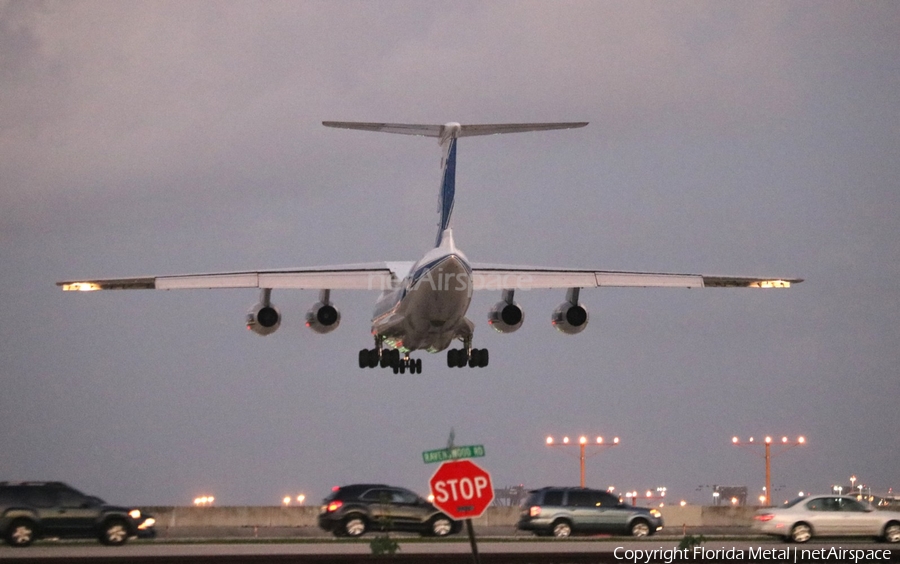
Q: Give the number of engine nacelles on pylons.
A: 4